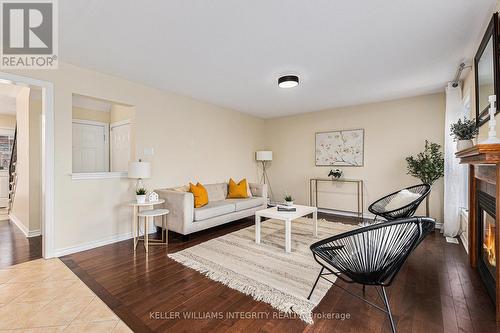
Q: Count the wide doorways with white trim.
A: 1